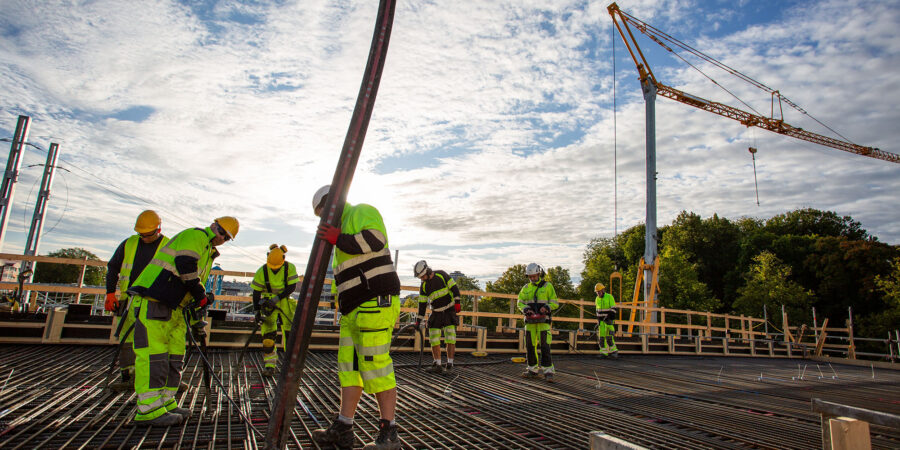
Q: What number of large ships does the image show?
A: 0